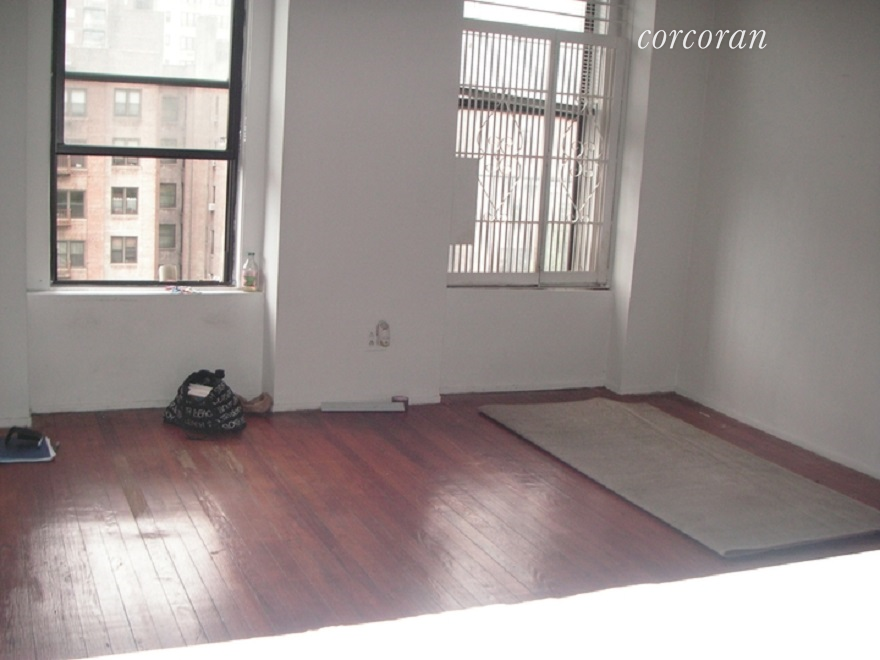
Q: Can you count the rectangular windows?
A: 2